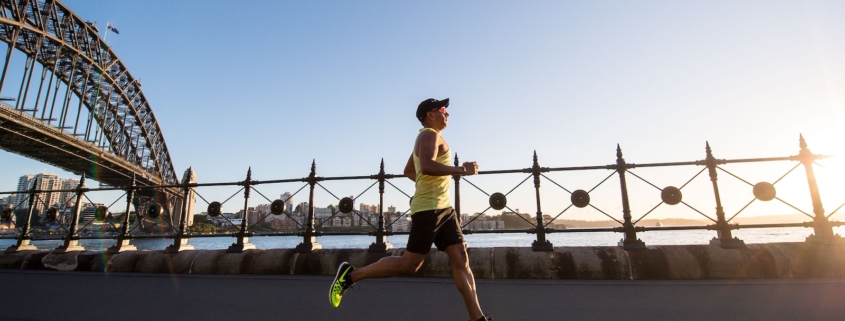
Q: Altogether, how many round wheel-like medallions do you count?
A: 11